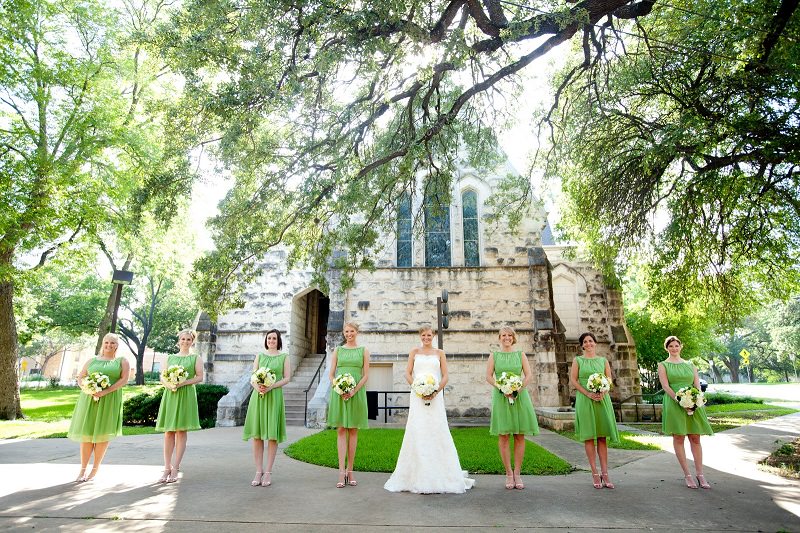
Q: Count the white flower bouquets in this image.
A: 8